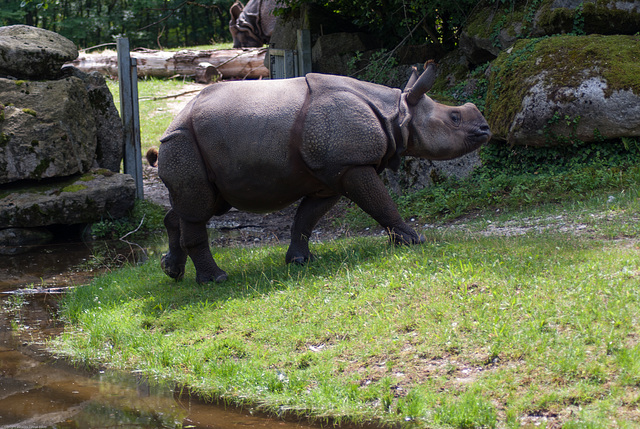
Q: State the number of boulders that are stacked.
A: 3